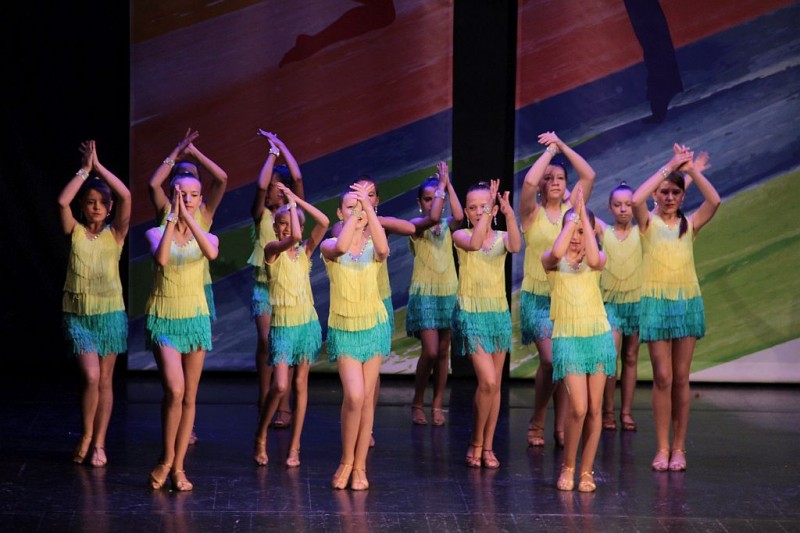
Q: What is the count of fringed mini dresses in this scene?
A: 13